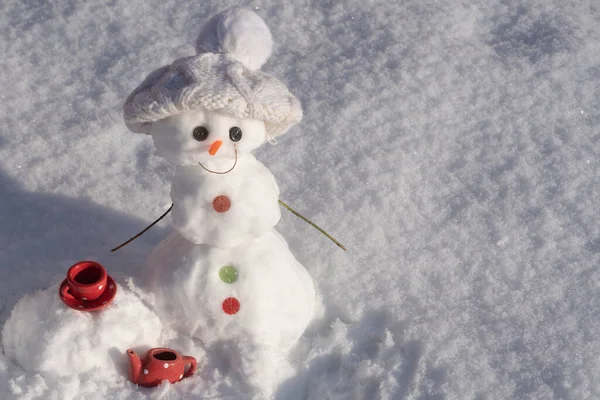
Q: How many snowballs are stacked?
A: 3